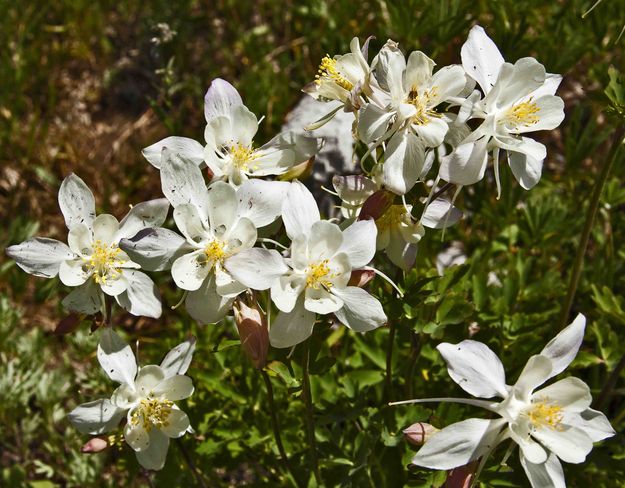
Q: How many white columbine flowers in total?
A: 10